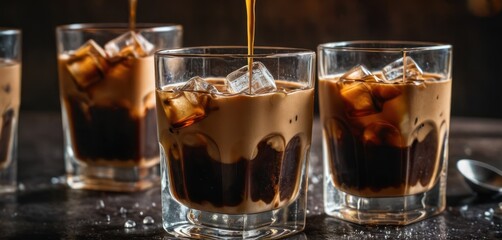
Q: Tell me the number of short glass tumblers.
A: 4